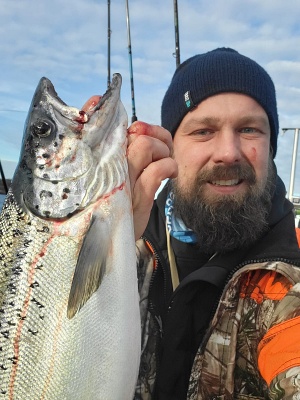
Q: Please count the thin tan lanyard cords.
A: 1